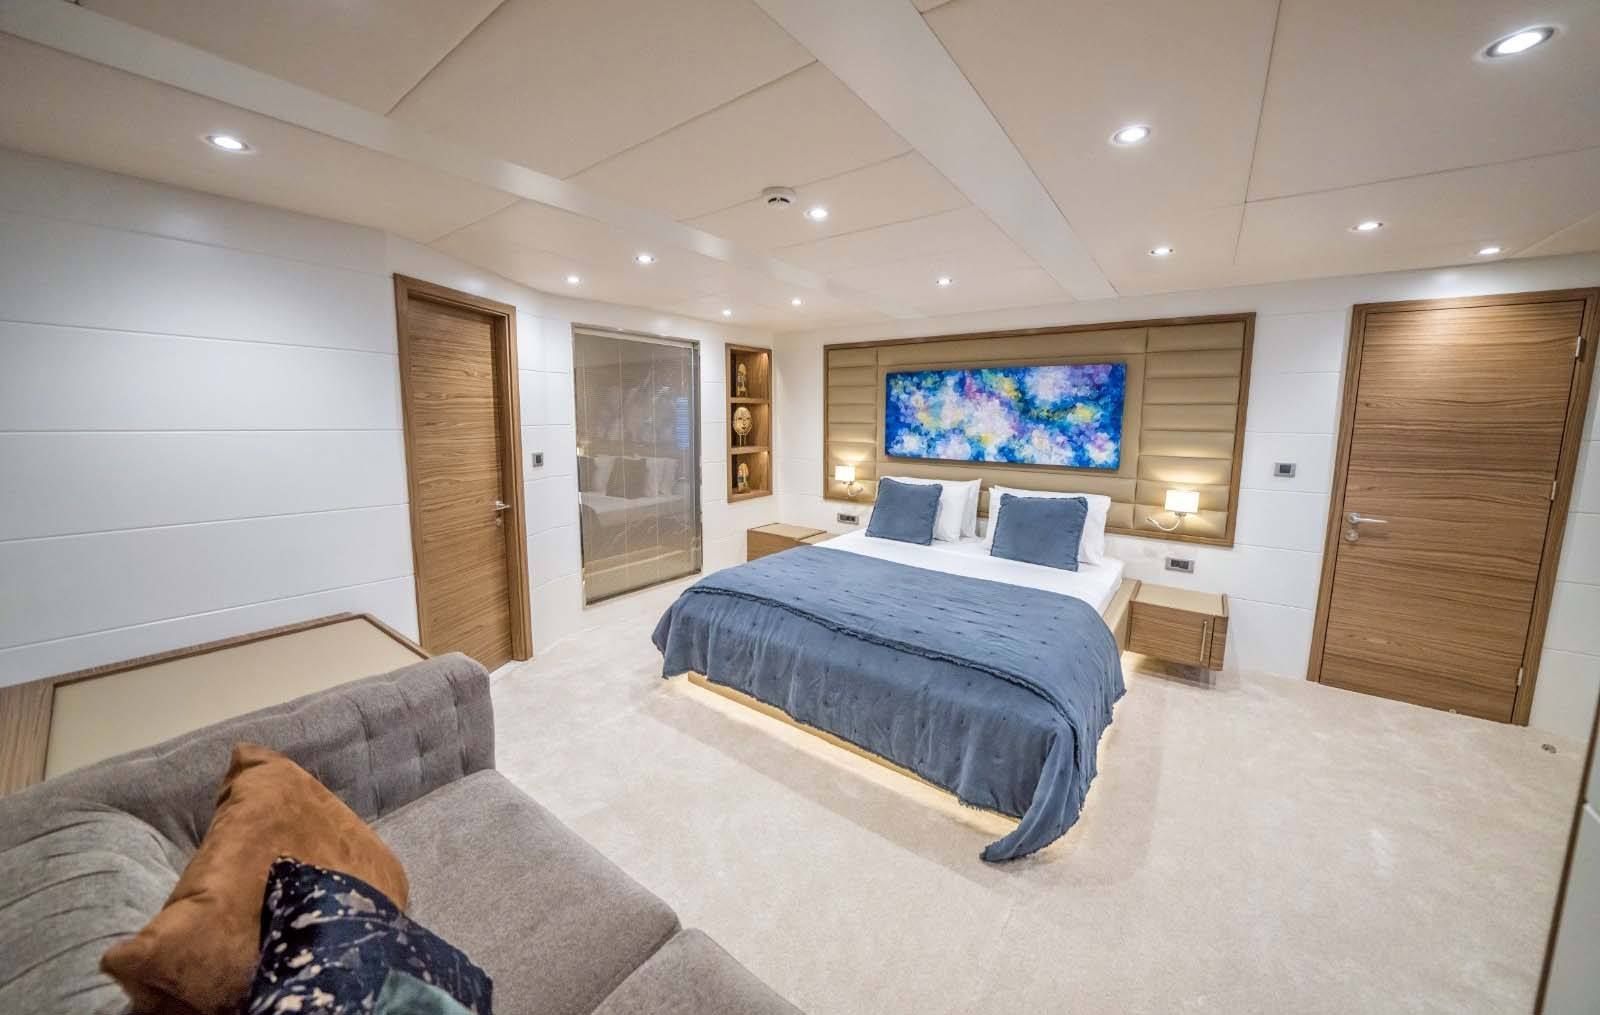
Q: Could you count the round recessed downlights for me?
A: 12